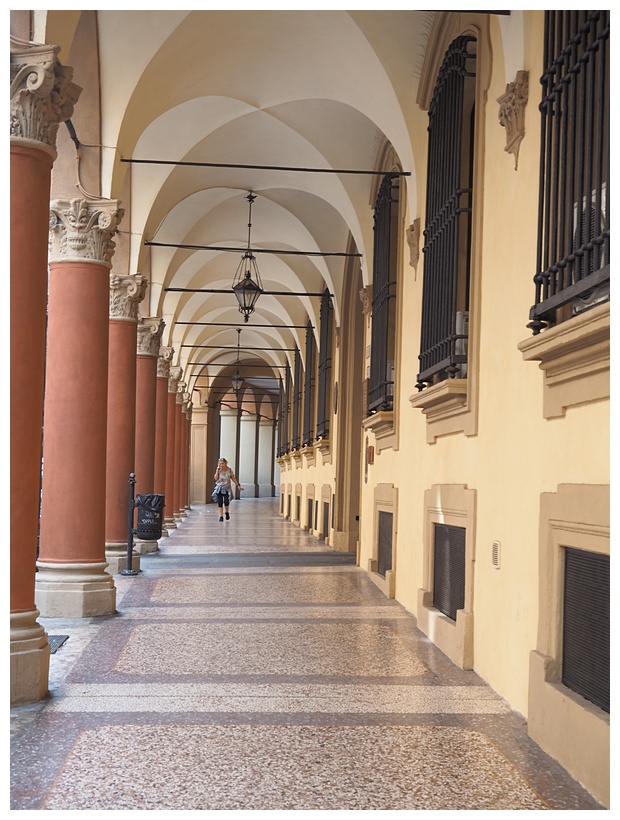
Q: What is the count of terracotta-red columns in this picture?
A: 9